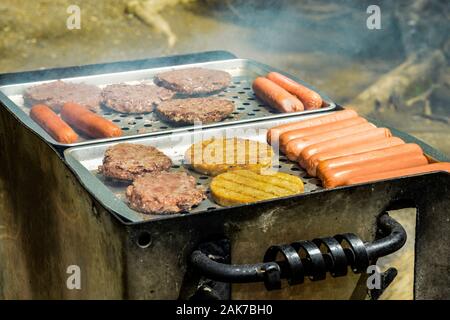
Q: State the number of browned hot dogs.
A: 4